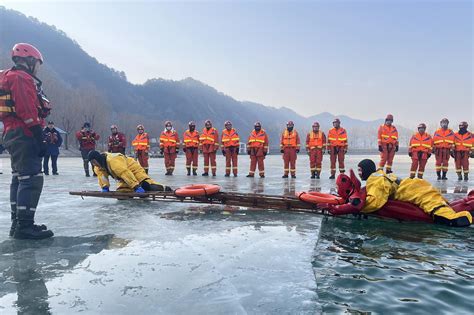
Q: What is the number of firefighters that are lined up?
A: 13